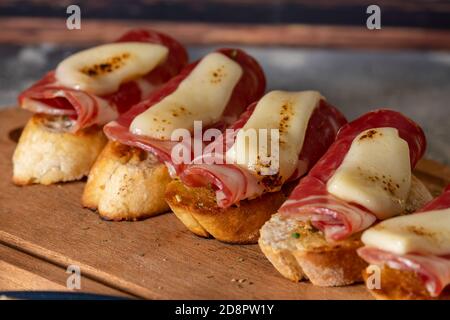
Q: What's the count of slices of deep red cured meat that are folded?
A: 5